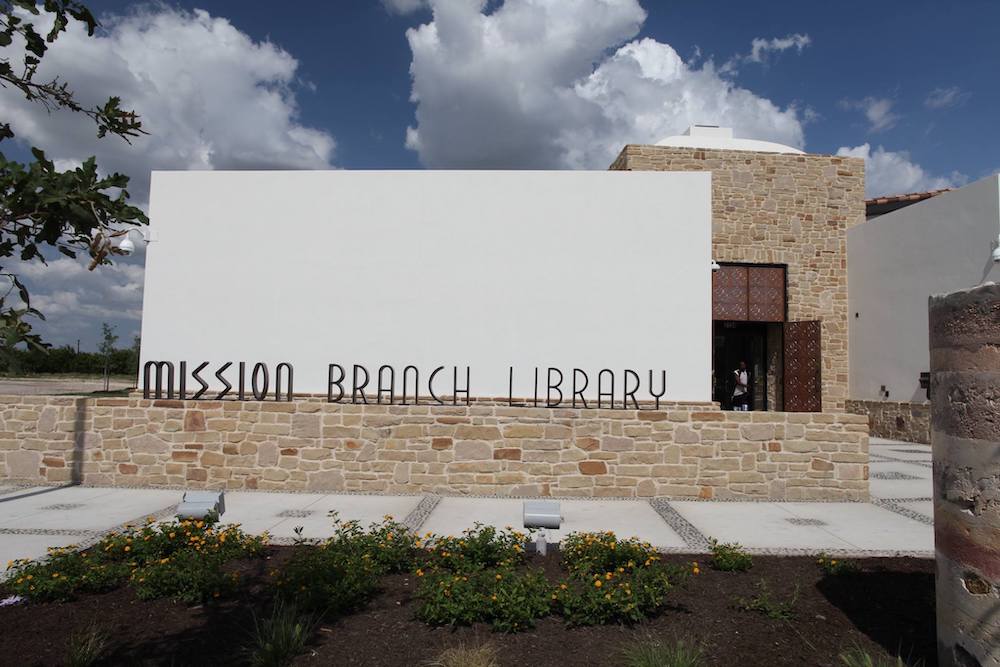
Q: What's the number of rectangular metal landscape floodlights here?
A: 2